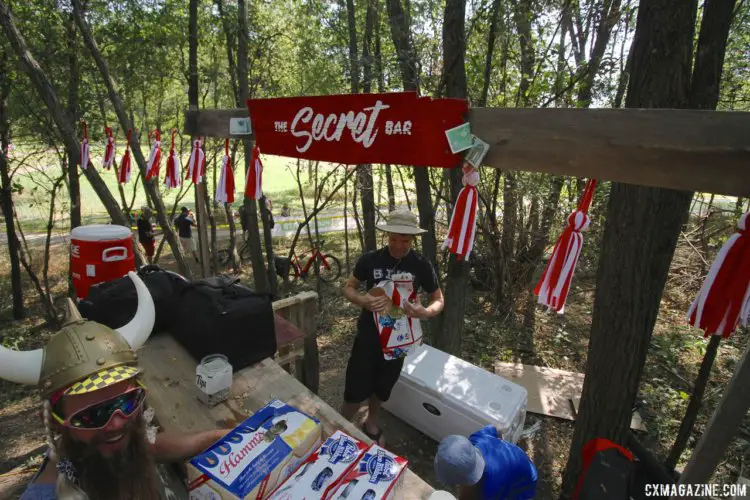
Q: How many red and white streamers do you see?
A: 11